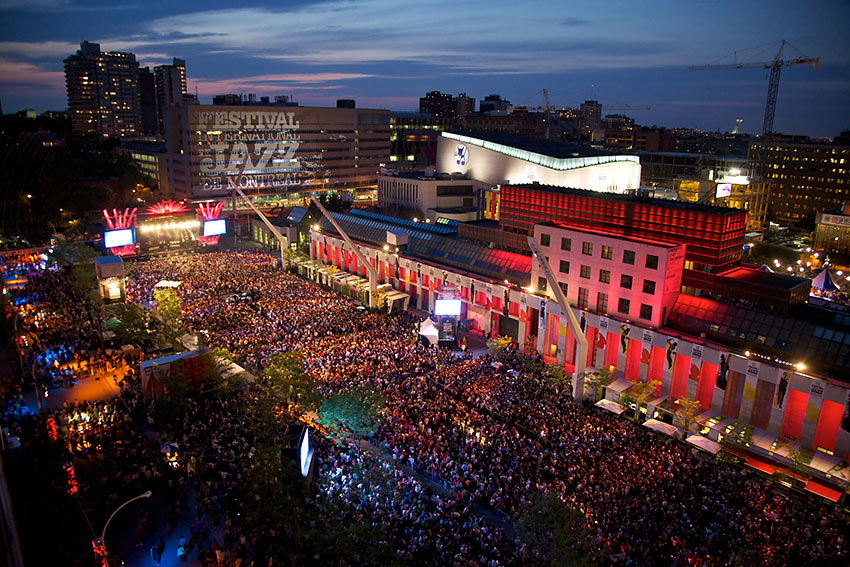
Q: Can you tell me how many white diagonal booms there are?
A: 3